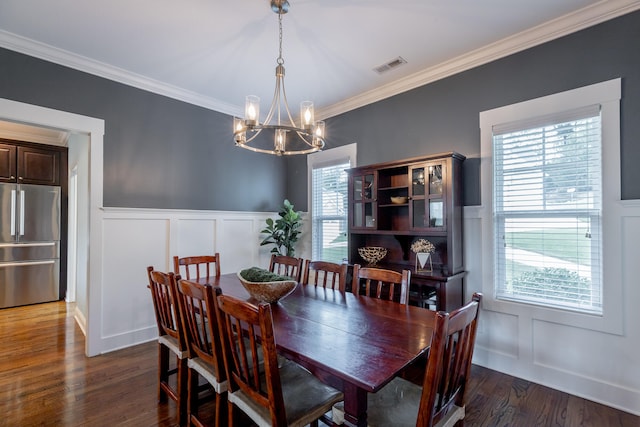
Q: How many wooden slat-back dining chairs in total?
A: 8